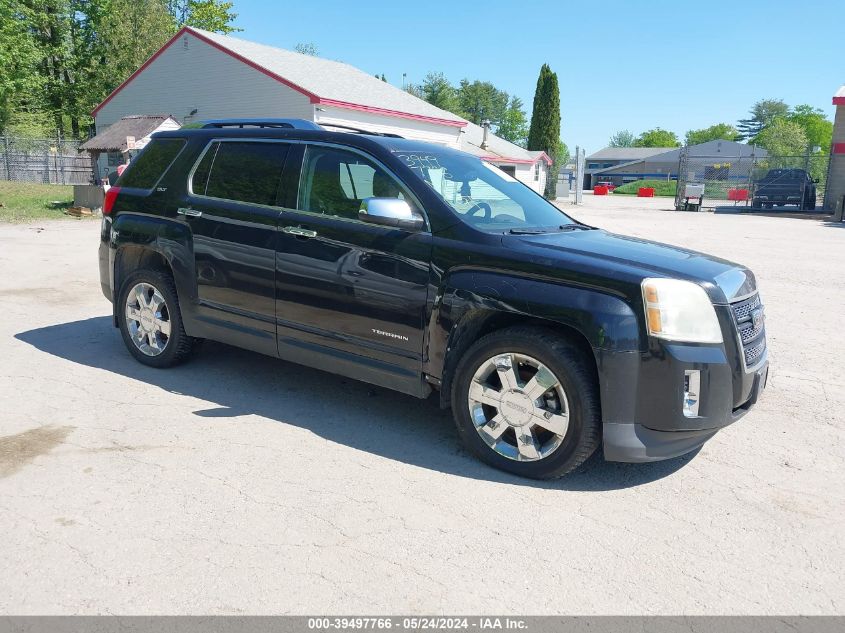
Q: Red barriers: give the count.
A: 3